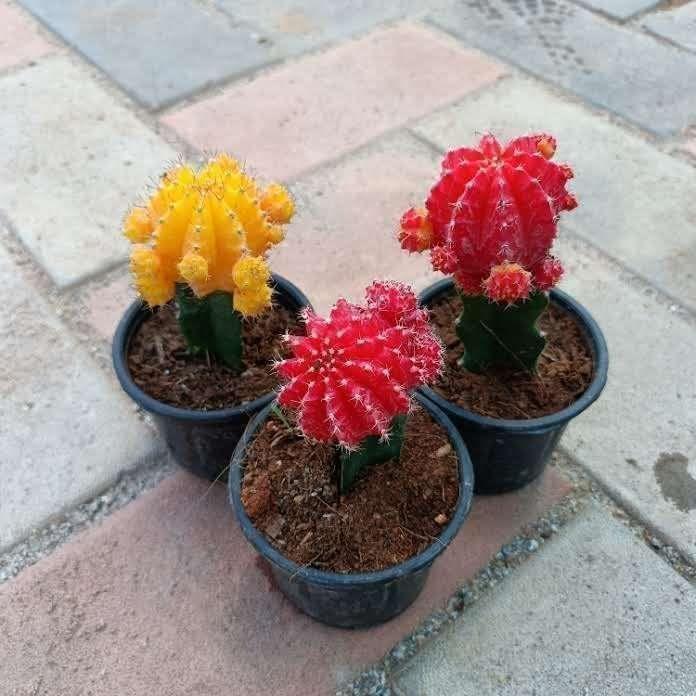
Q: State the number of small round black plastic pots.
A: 3